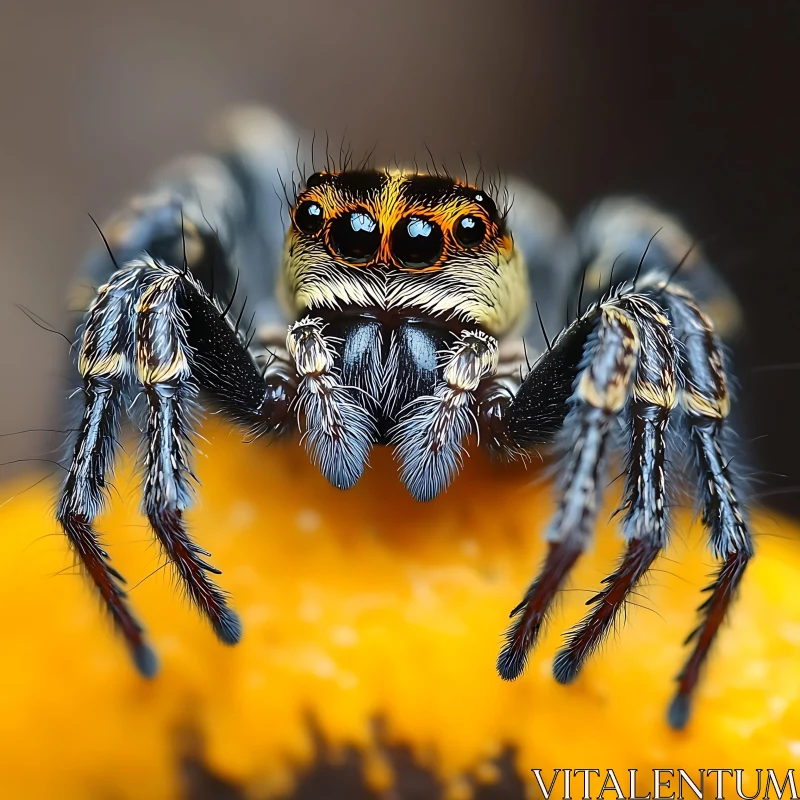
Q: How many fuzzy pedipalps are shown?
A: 2